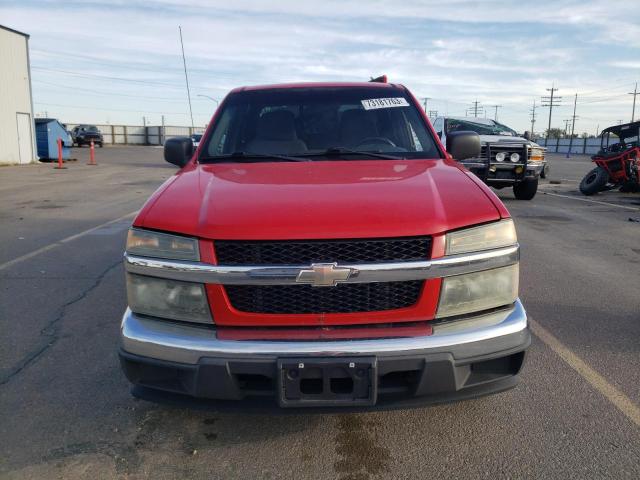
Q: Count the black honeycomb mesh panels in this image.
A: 2